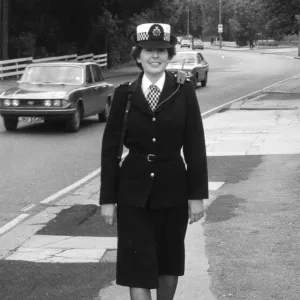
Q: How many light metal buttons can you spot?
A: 3